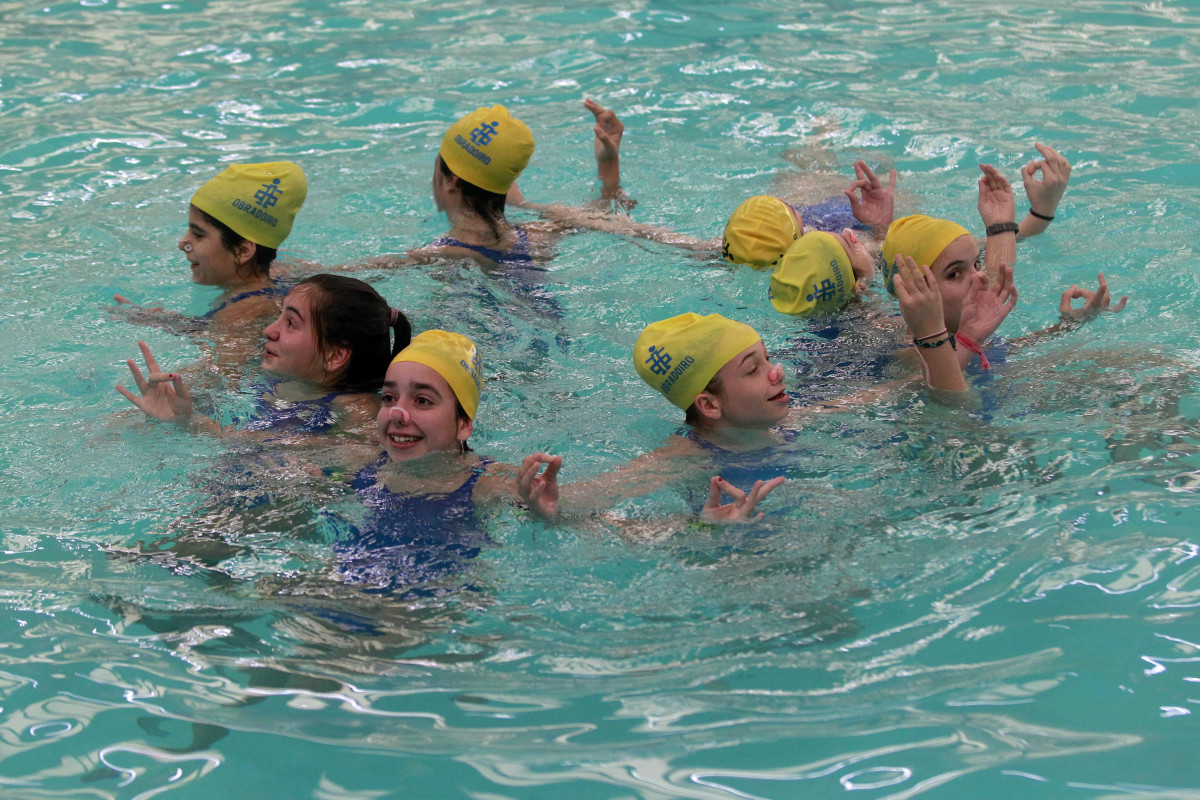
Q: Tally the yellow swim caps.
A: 7